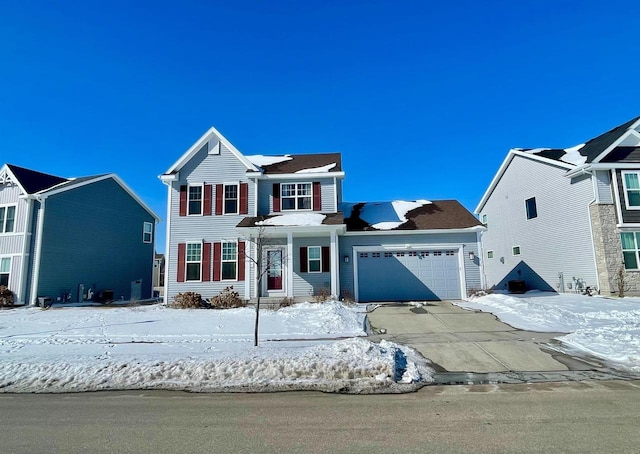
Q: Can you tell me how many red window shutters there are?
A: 12